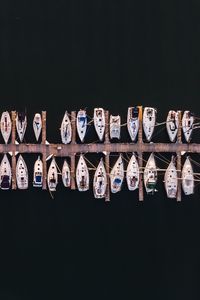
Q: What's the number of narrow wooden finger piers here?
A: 12